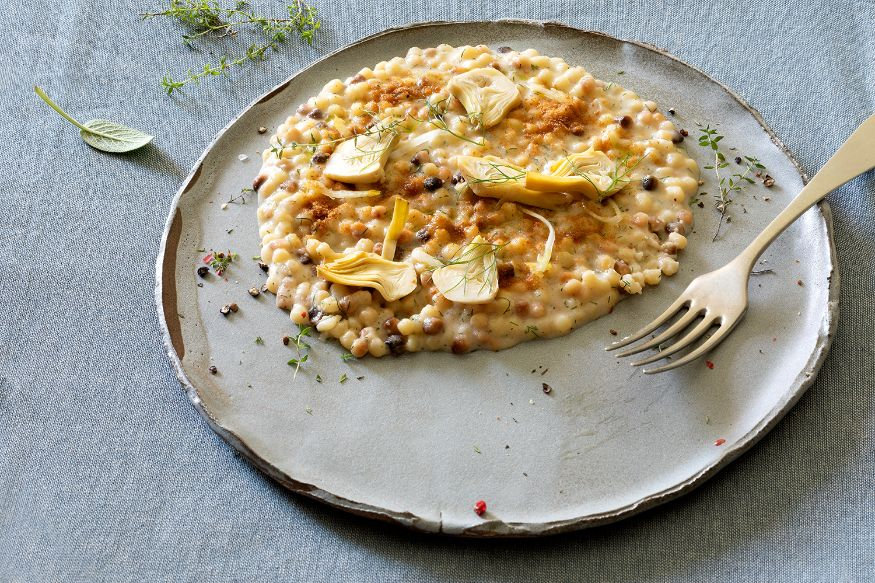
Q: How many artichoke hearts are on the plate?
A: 6